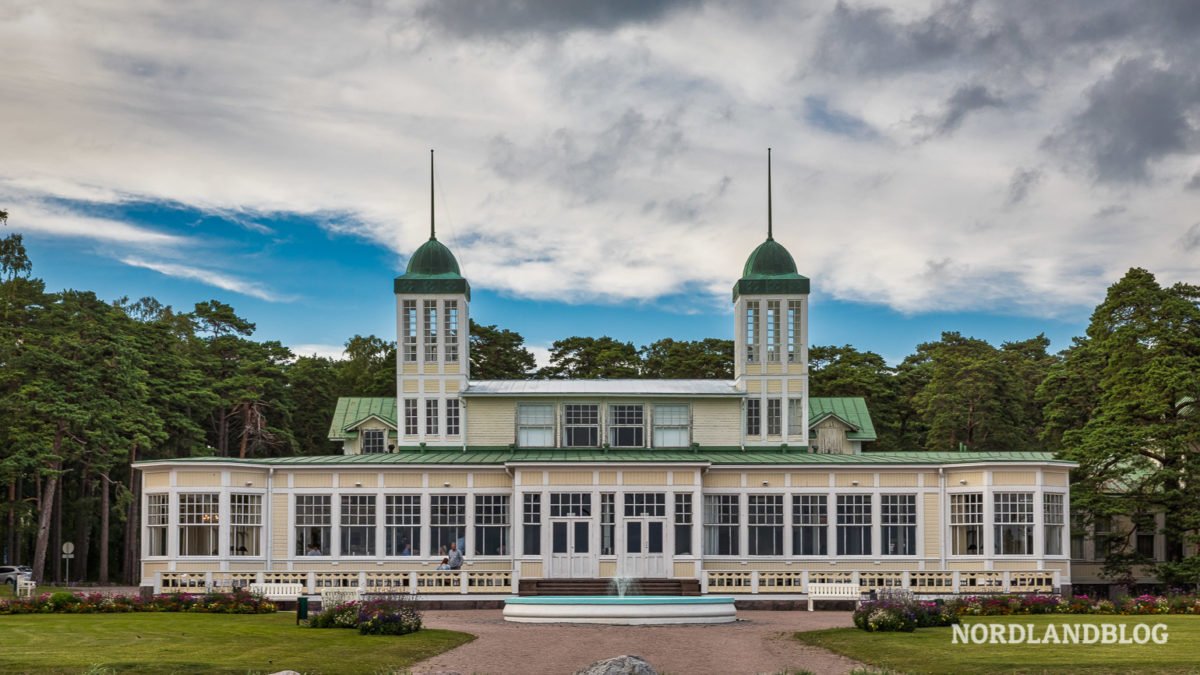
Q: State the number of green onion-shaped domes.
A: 2